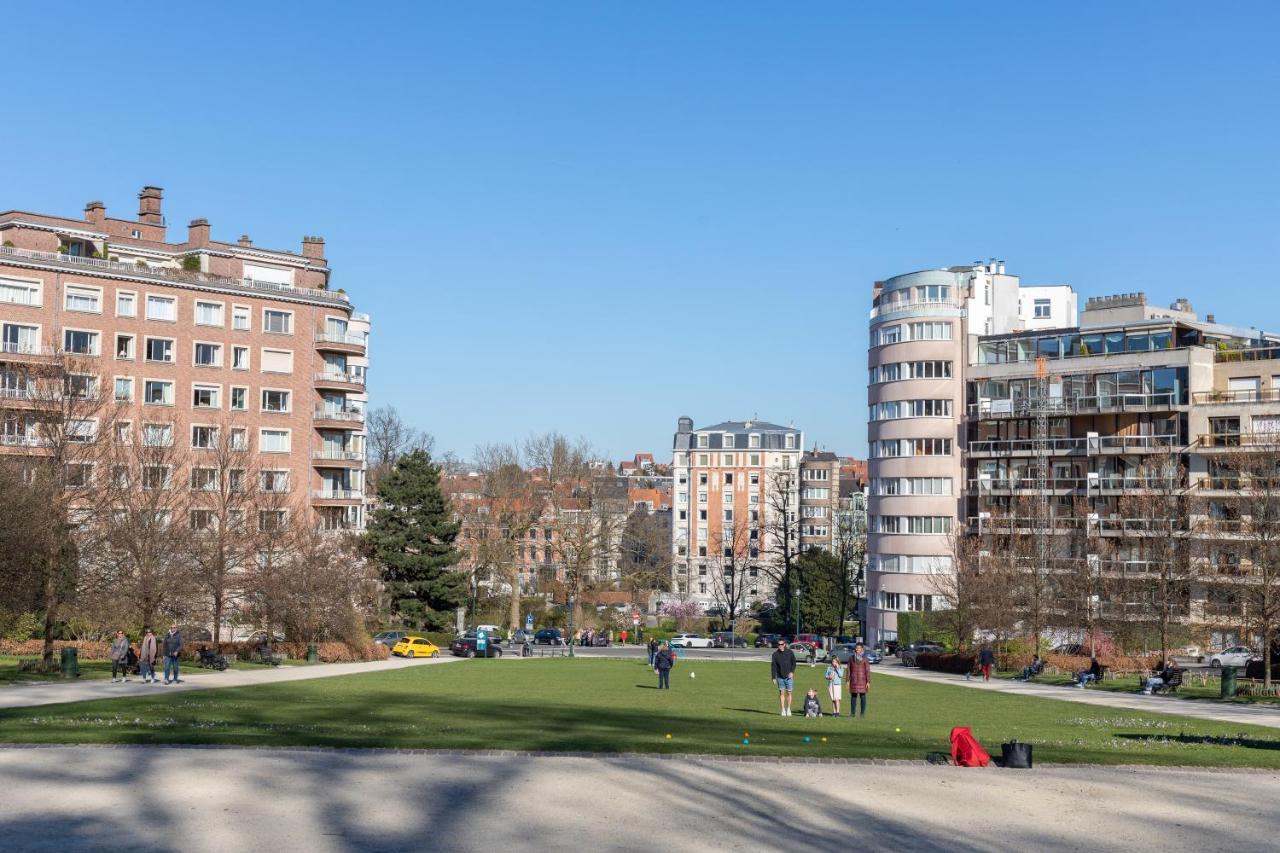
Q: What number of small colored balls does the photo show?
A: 6